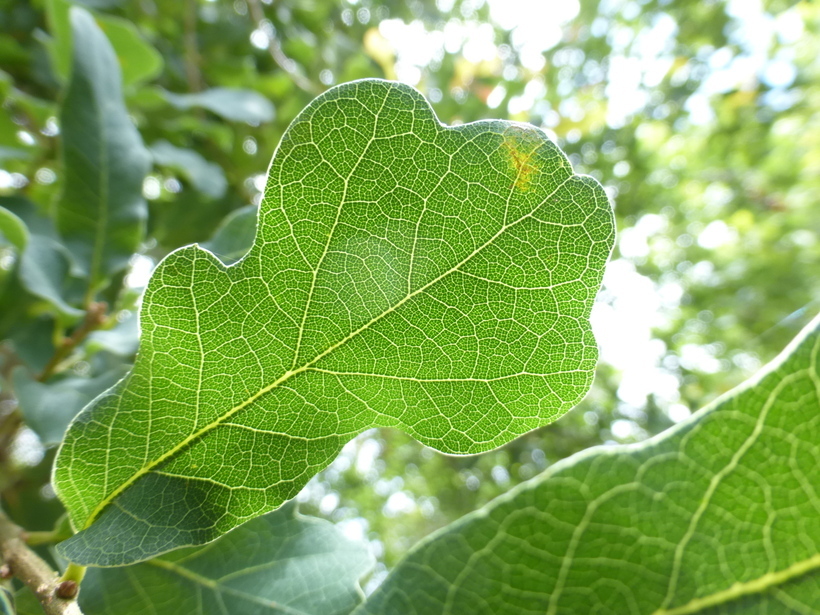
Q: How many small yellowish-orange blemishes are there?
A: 1